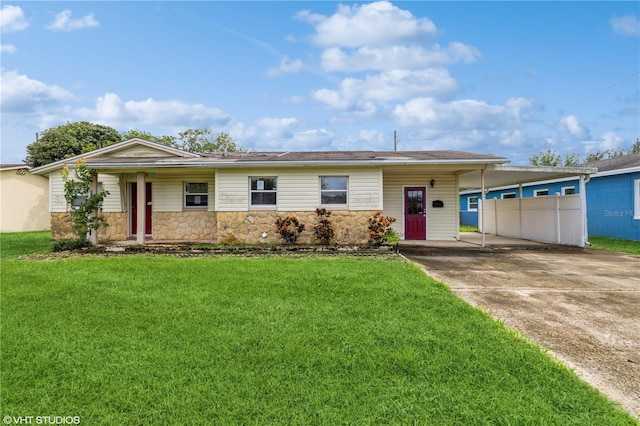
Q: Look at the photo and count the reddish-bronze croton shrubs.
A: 3